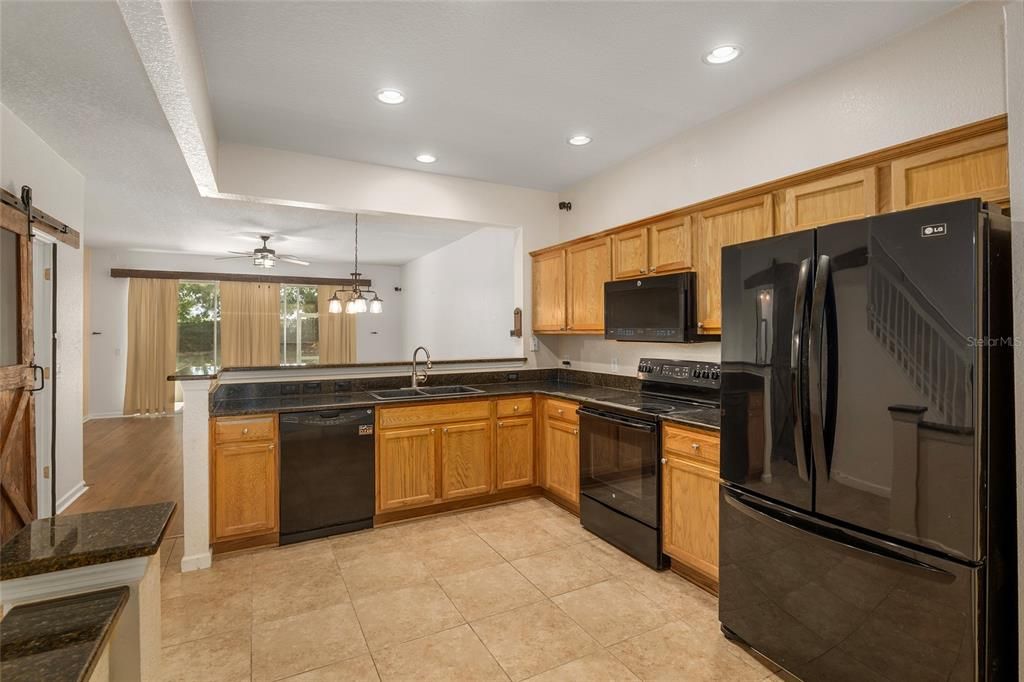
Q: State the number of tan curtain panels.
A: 3